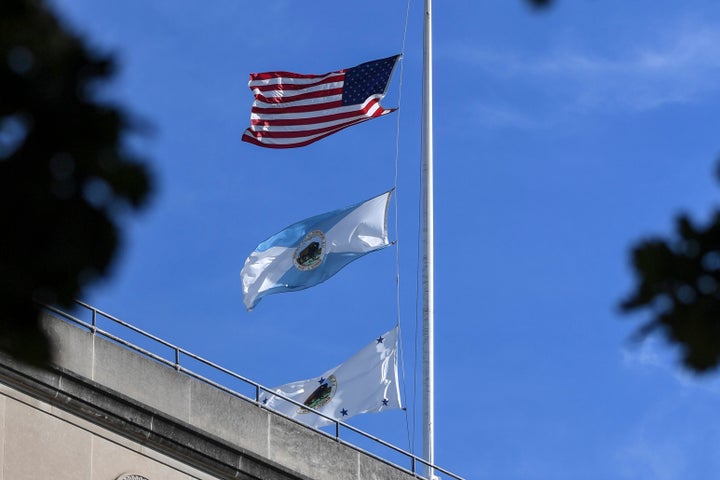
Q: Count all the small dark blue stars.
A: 5